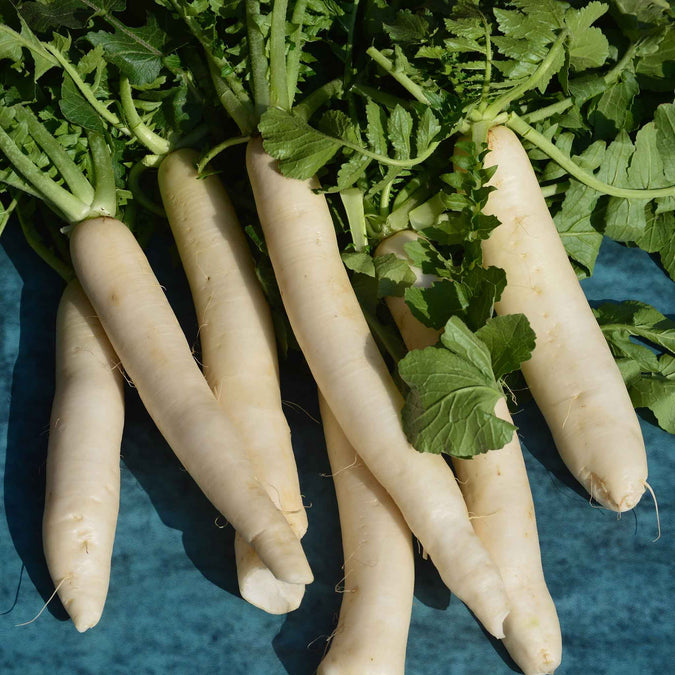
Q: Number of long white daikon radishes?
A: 7